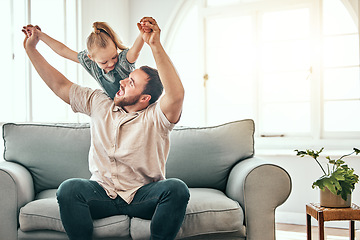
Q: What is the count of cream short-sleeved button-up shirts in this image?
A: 1